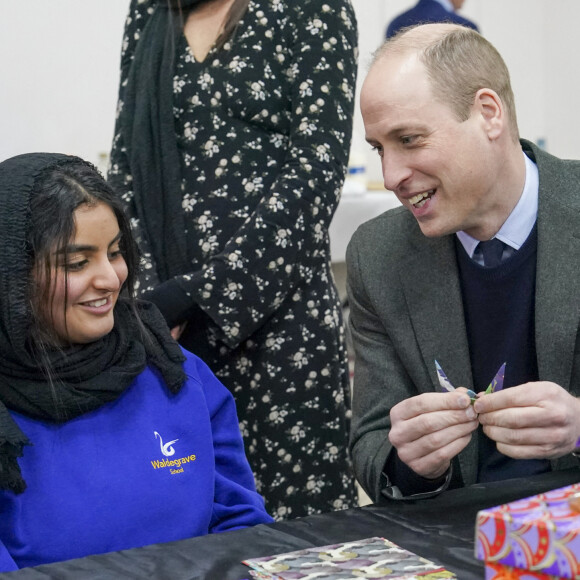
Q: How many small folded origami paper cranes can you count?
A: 1